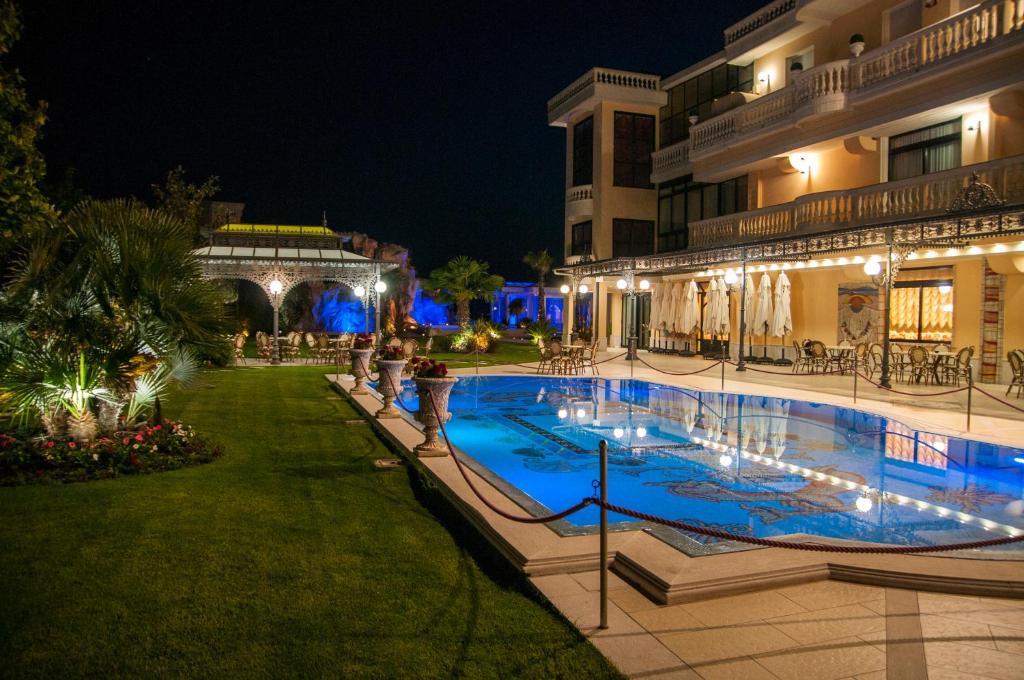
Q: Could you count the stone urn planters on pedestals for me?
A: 3